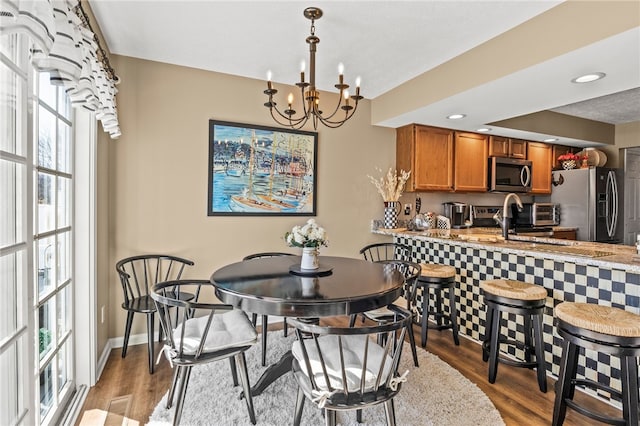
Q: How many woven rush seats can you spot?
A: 3